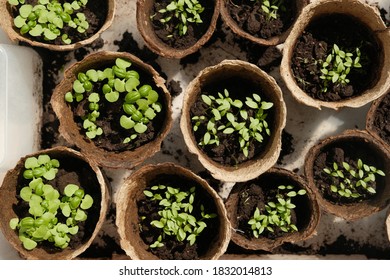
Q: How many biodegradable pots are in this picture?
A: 11